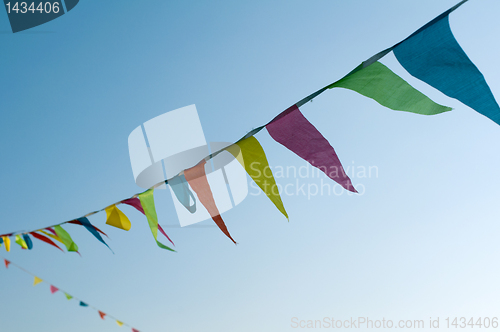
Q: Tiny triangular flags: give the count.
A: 8